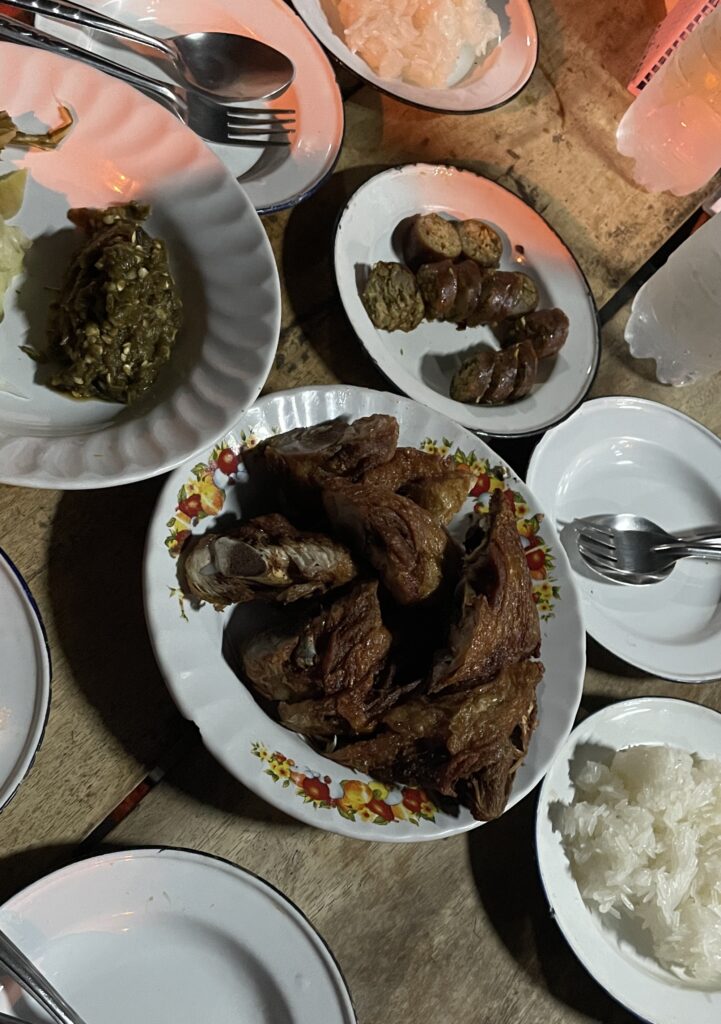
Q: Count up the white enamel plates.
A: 7